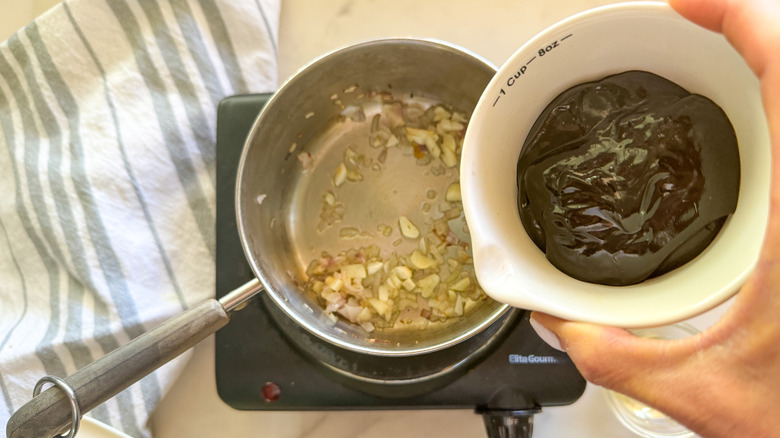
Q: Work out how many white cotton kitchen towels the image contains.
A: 1